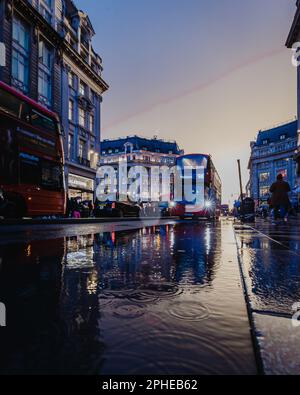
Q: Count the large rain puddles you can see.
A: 1